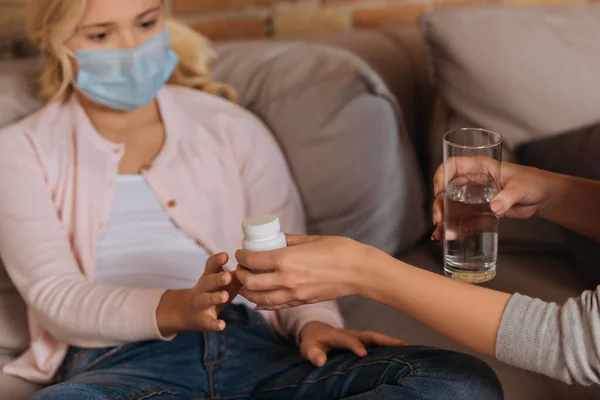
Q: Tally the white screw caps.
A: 1